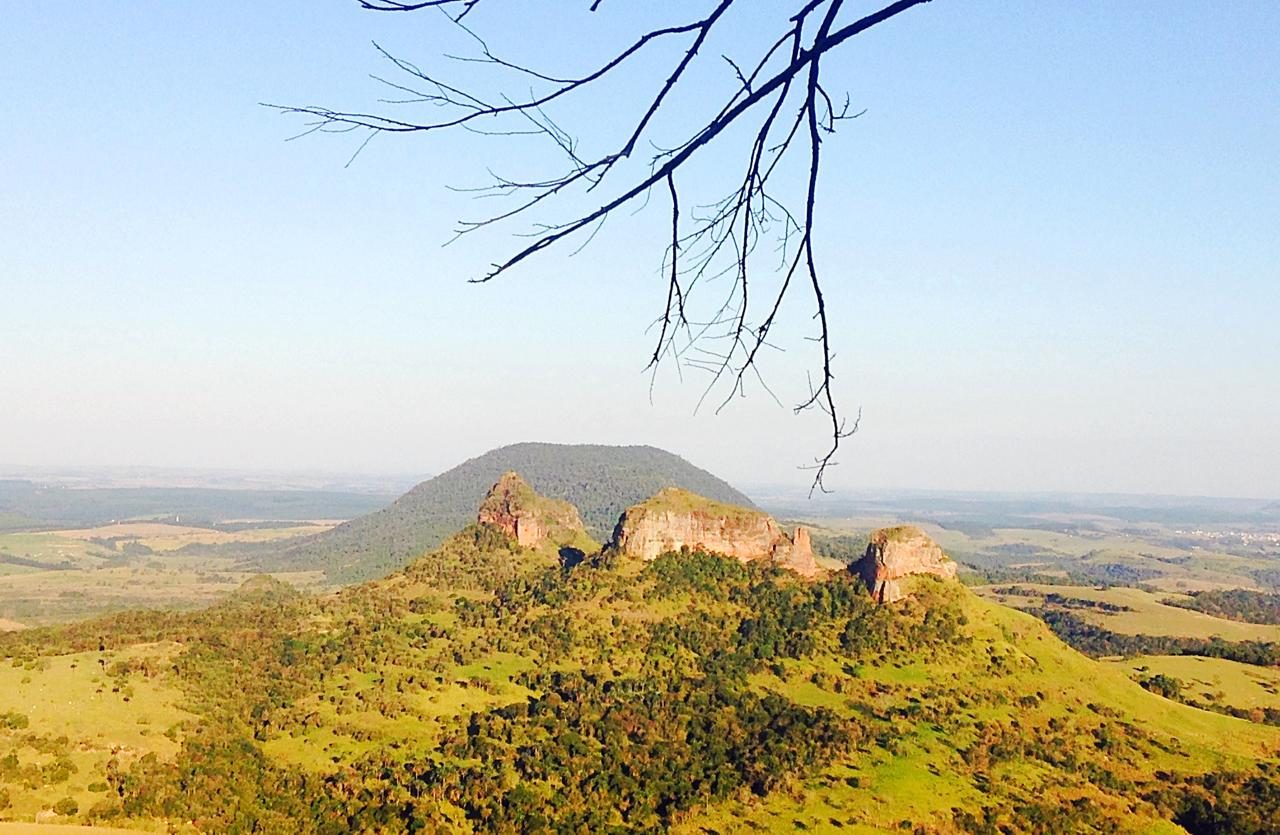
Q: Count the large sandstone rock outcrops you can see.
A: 3